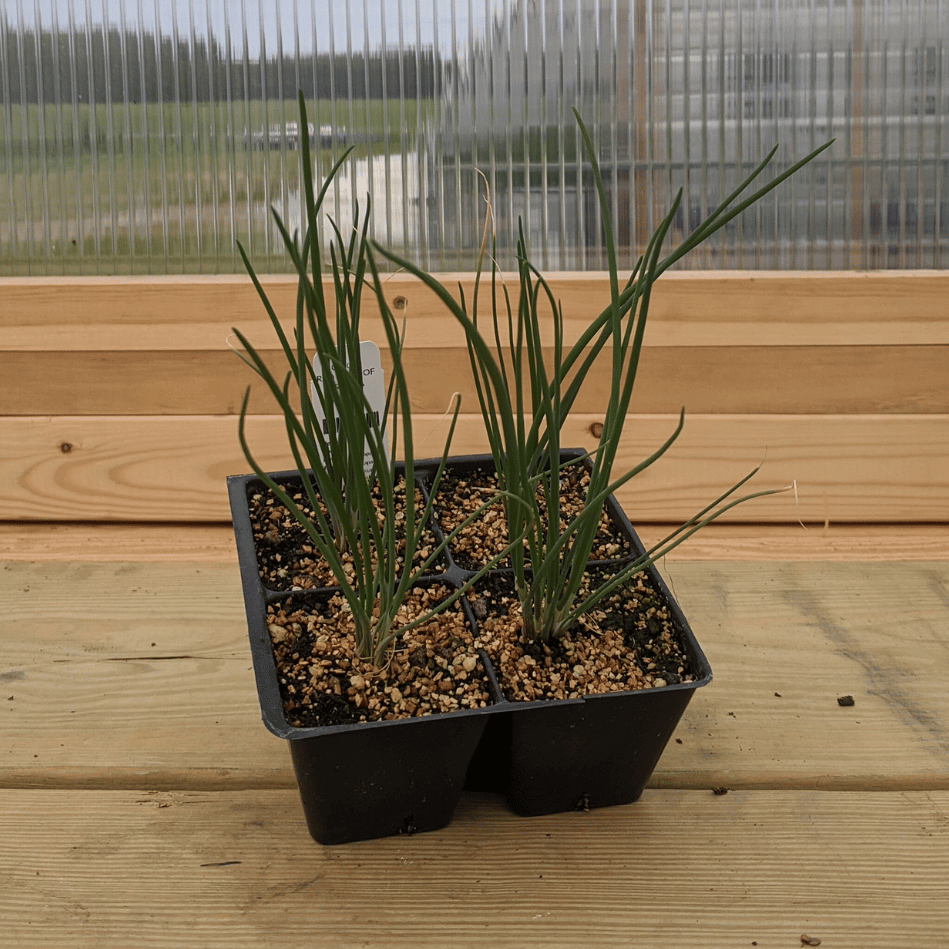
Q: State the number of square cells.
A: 4